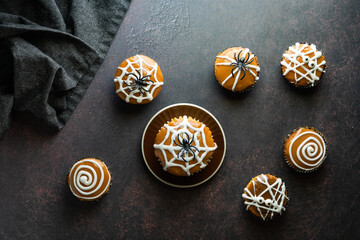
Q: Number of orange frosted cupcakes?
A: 7